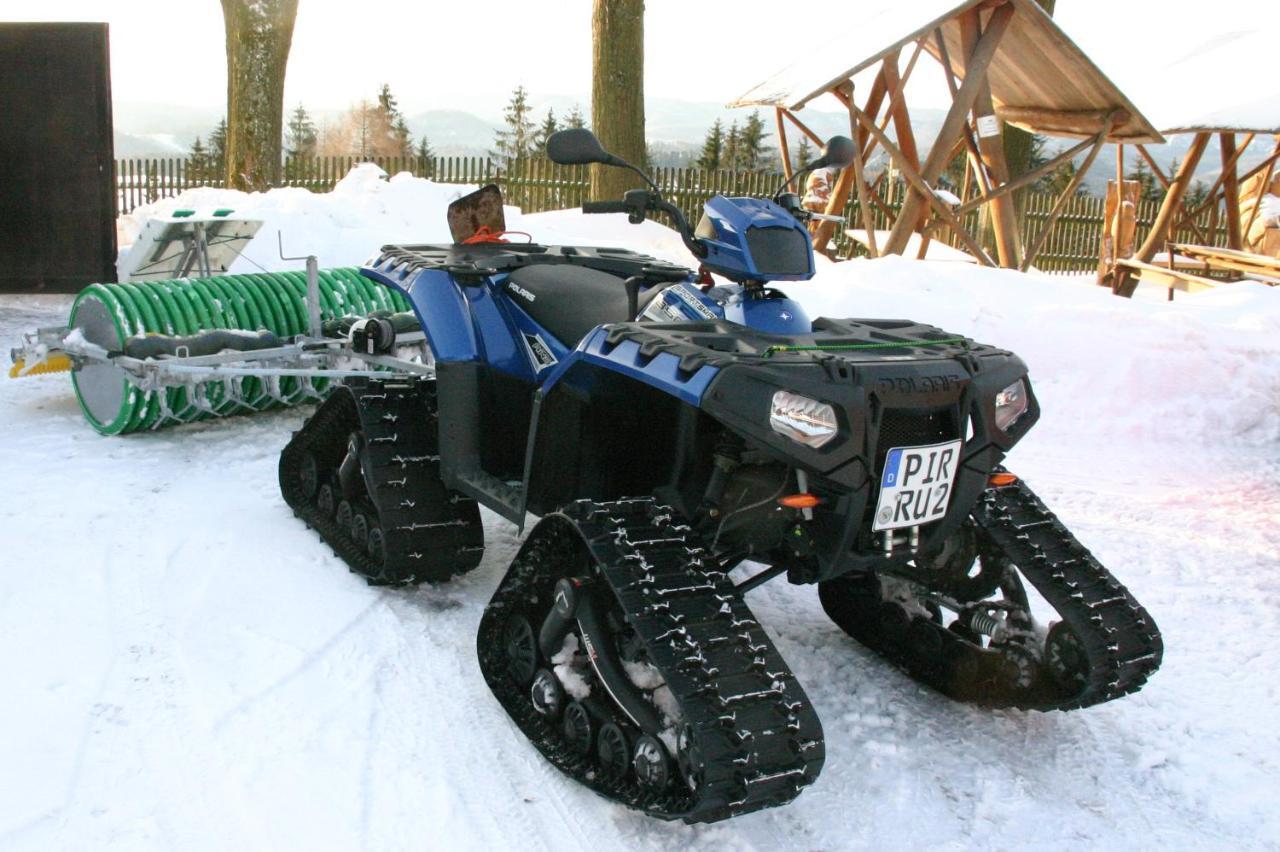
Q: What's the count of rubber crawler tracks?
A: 3